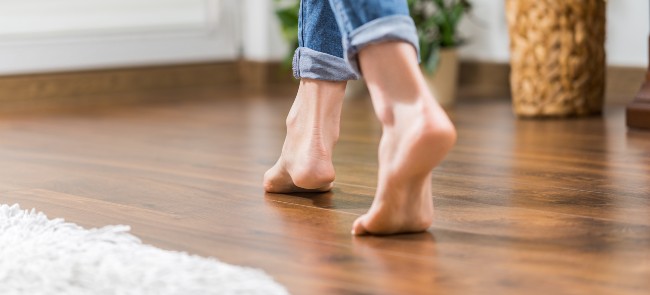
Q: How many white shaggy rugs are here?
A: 1